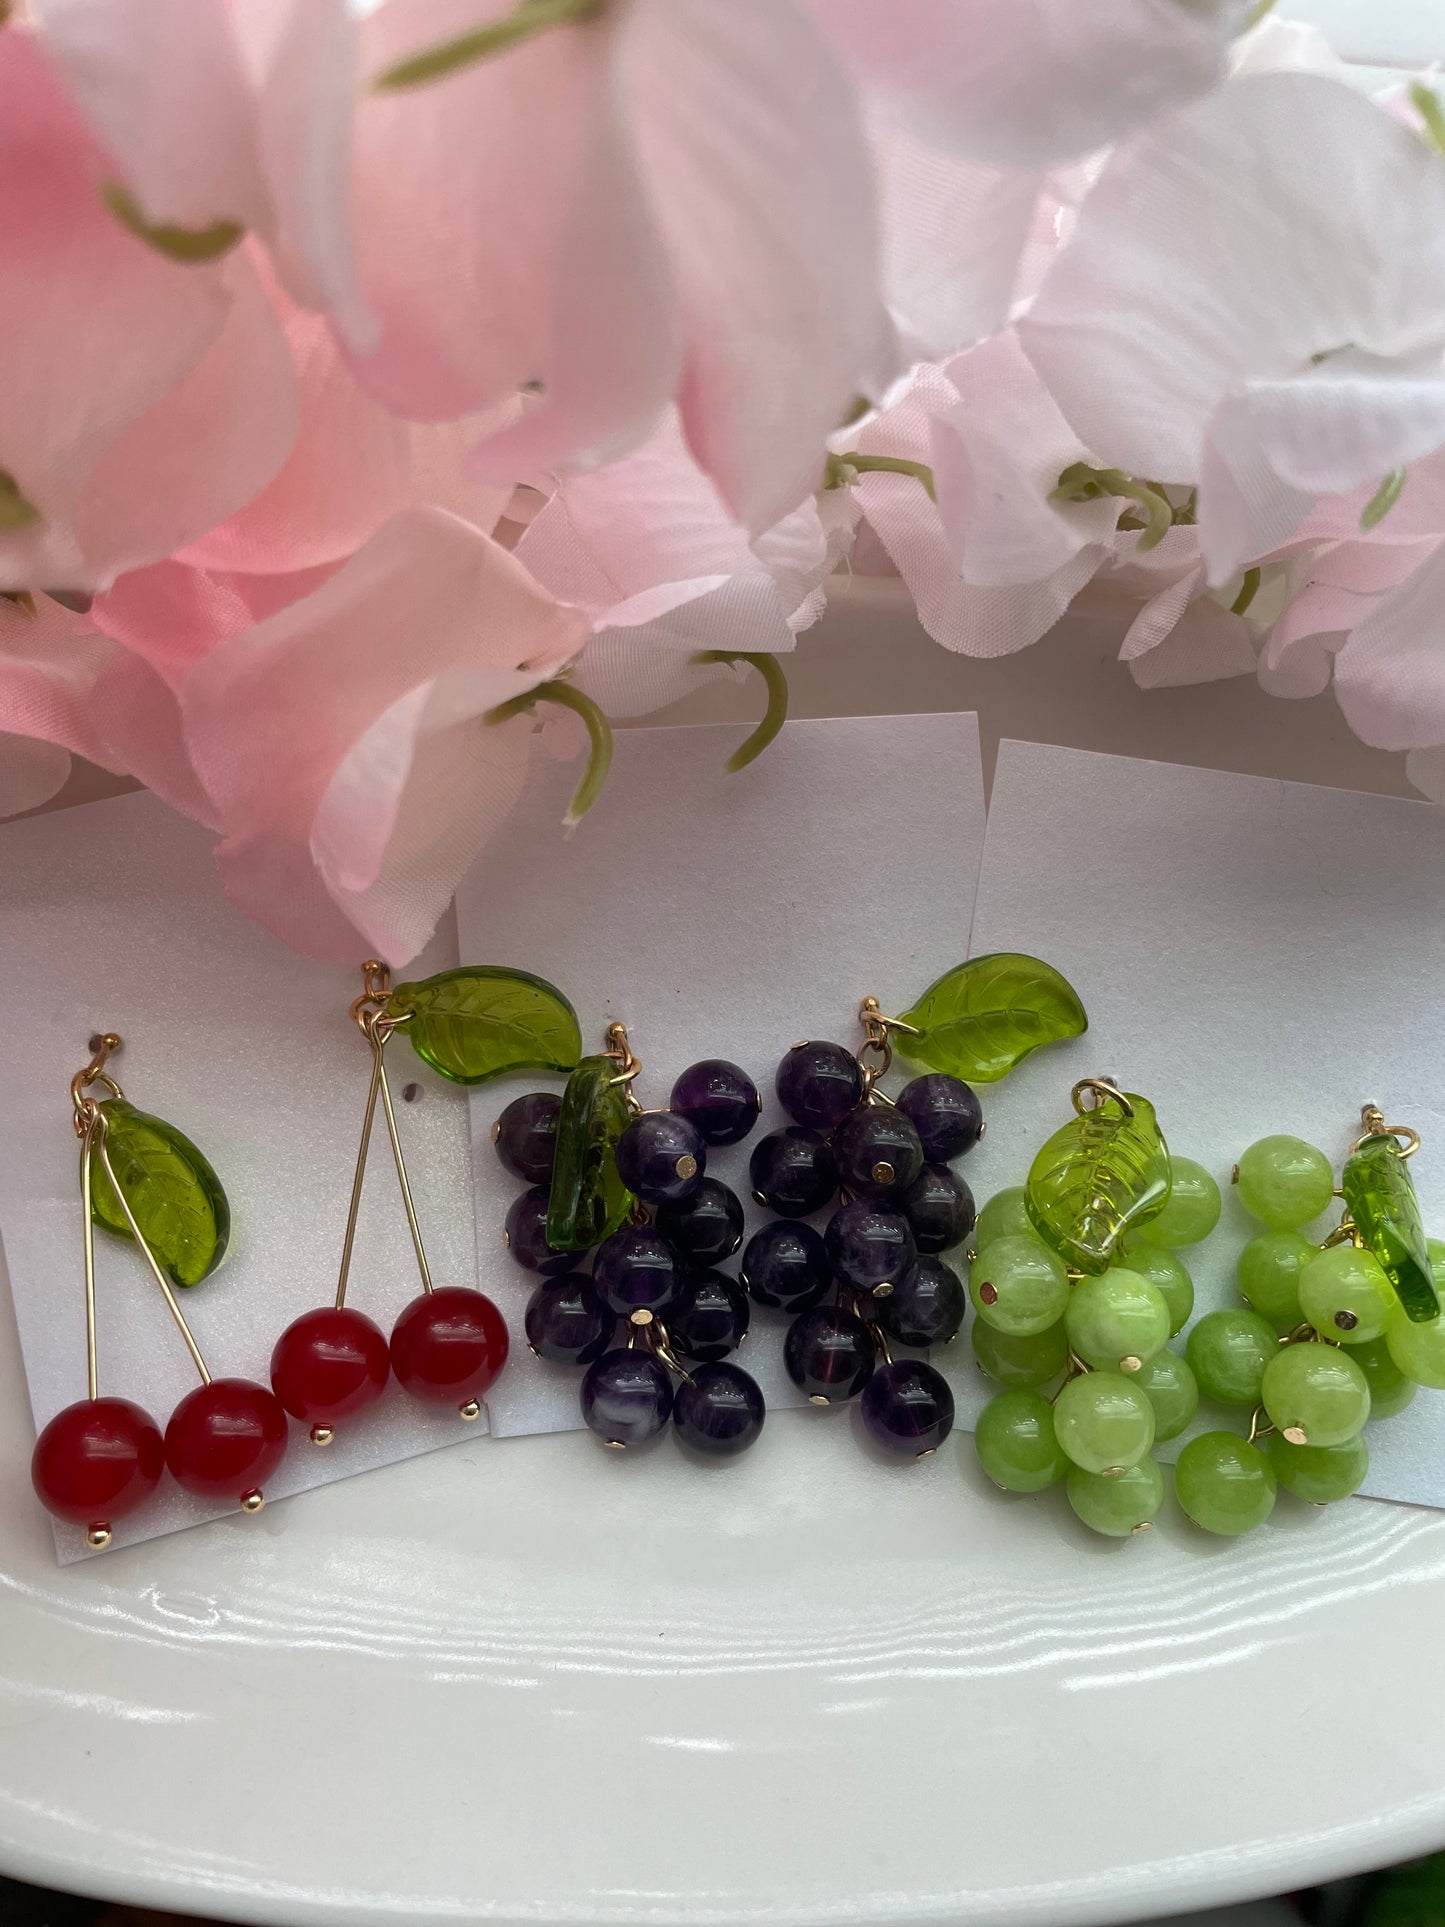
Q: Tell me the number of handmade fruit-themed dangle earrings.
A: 6